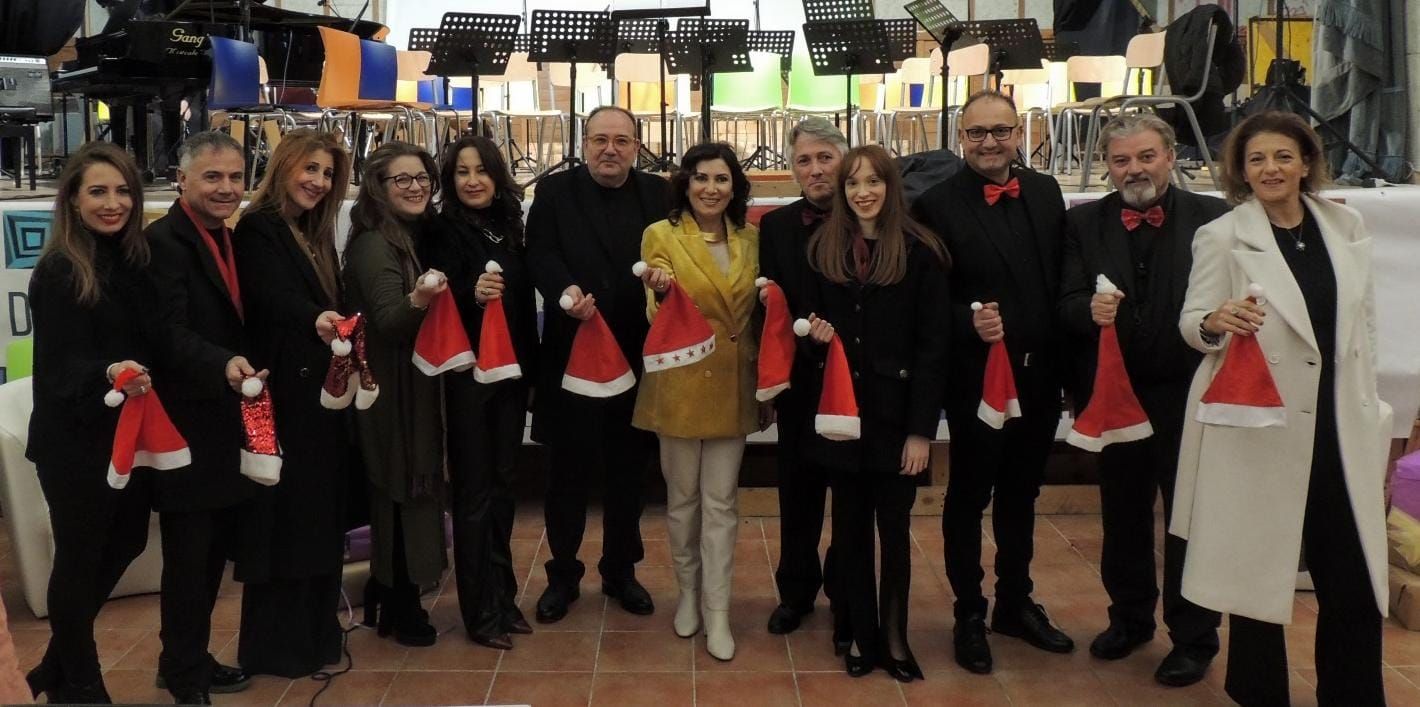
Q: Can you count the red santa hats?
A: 12